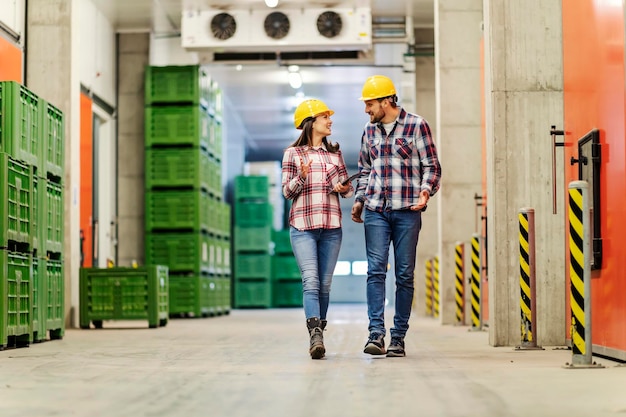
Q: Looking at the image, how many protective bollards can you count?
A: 6